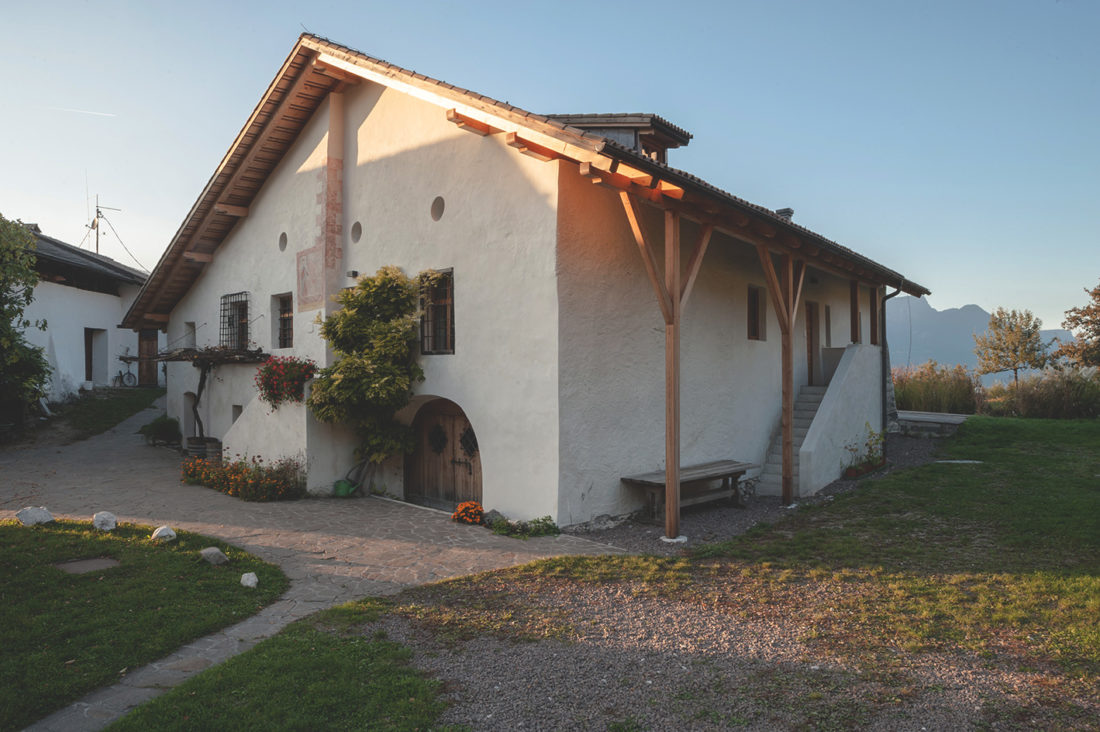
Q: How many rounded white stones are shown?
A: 5